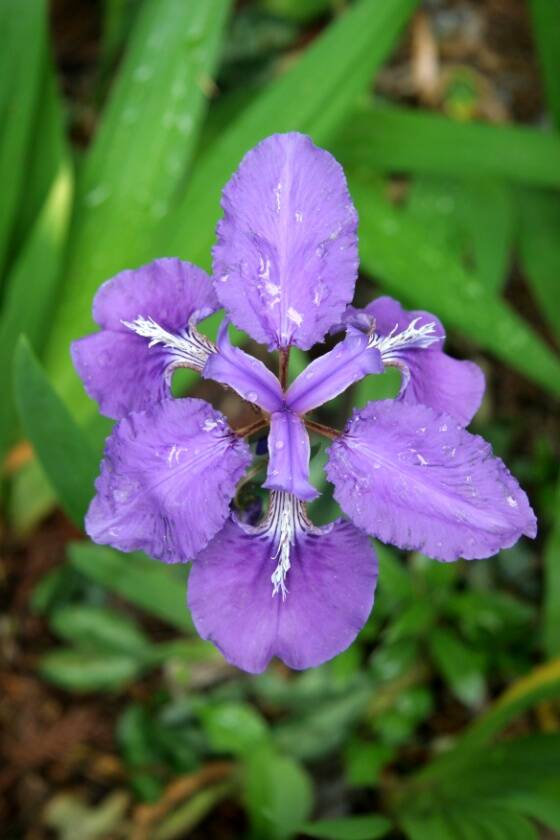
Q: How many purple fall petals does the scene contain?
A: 3